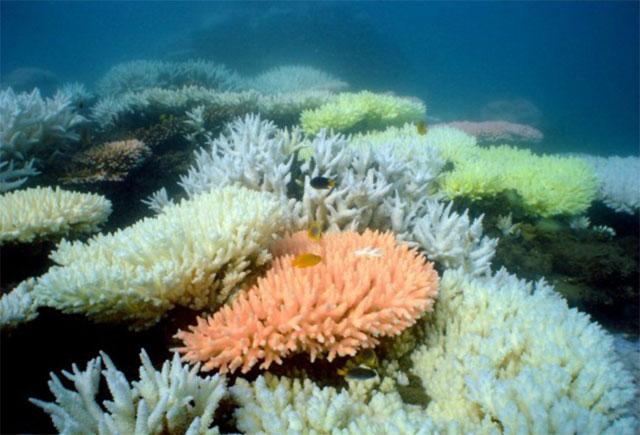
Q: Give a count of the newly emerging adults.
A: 0